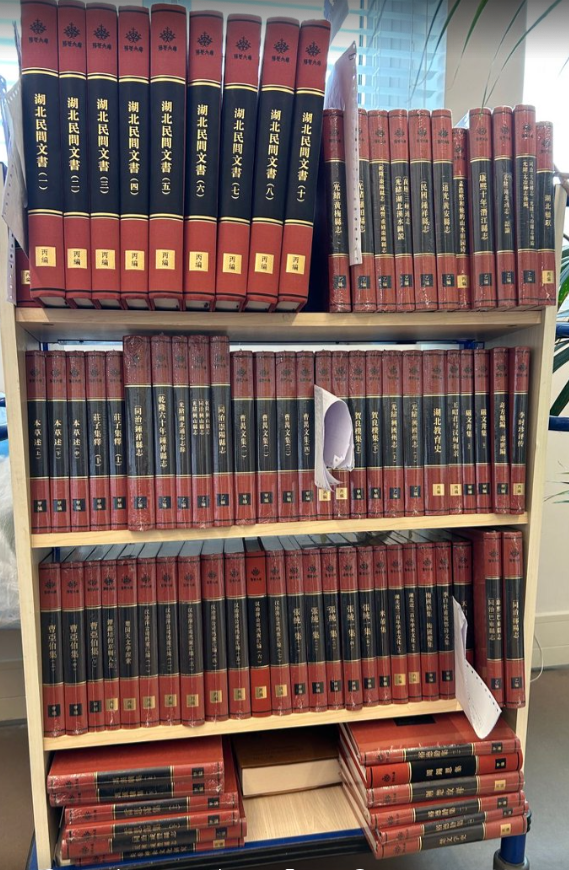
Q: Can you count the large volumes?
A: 9